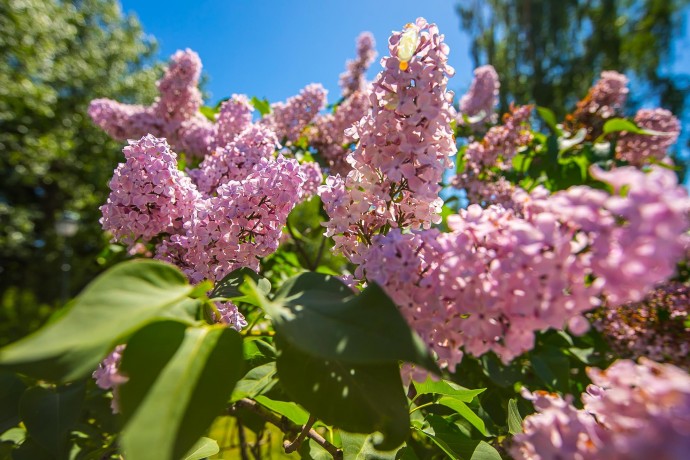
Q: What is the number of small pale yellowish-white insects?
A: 1